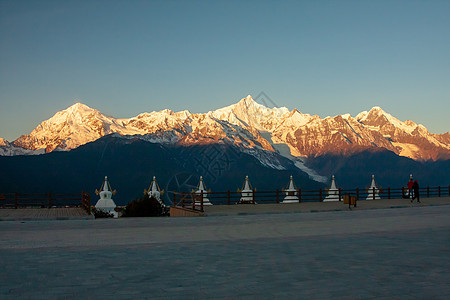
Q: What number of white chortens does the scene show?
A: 8